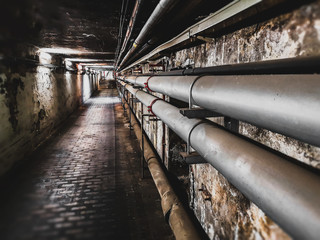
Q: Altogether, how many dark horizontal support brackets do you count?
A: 2